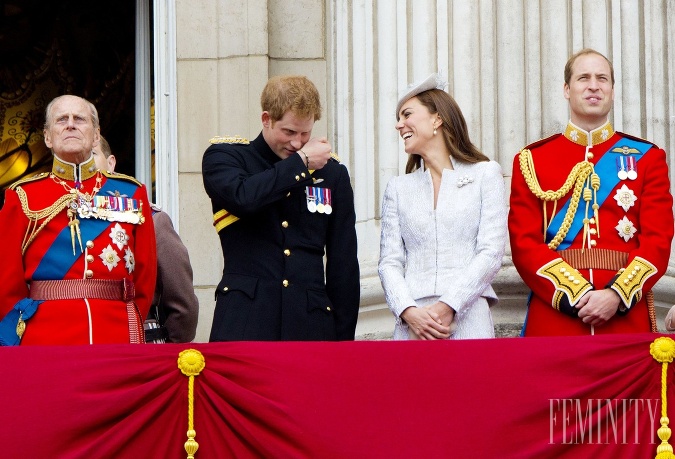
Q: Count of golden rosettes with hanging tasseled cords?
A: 2